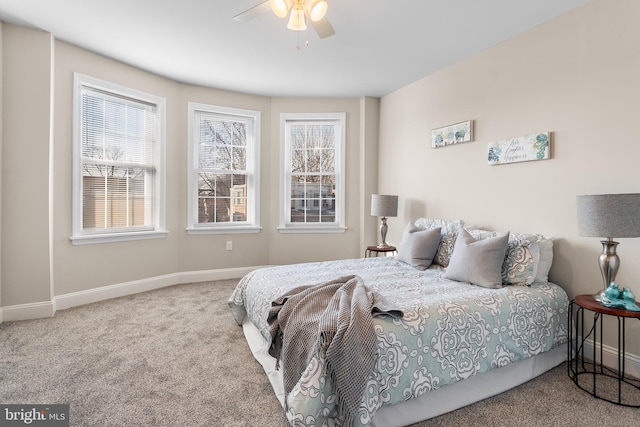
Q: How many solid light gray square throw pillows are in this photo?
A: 2